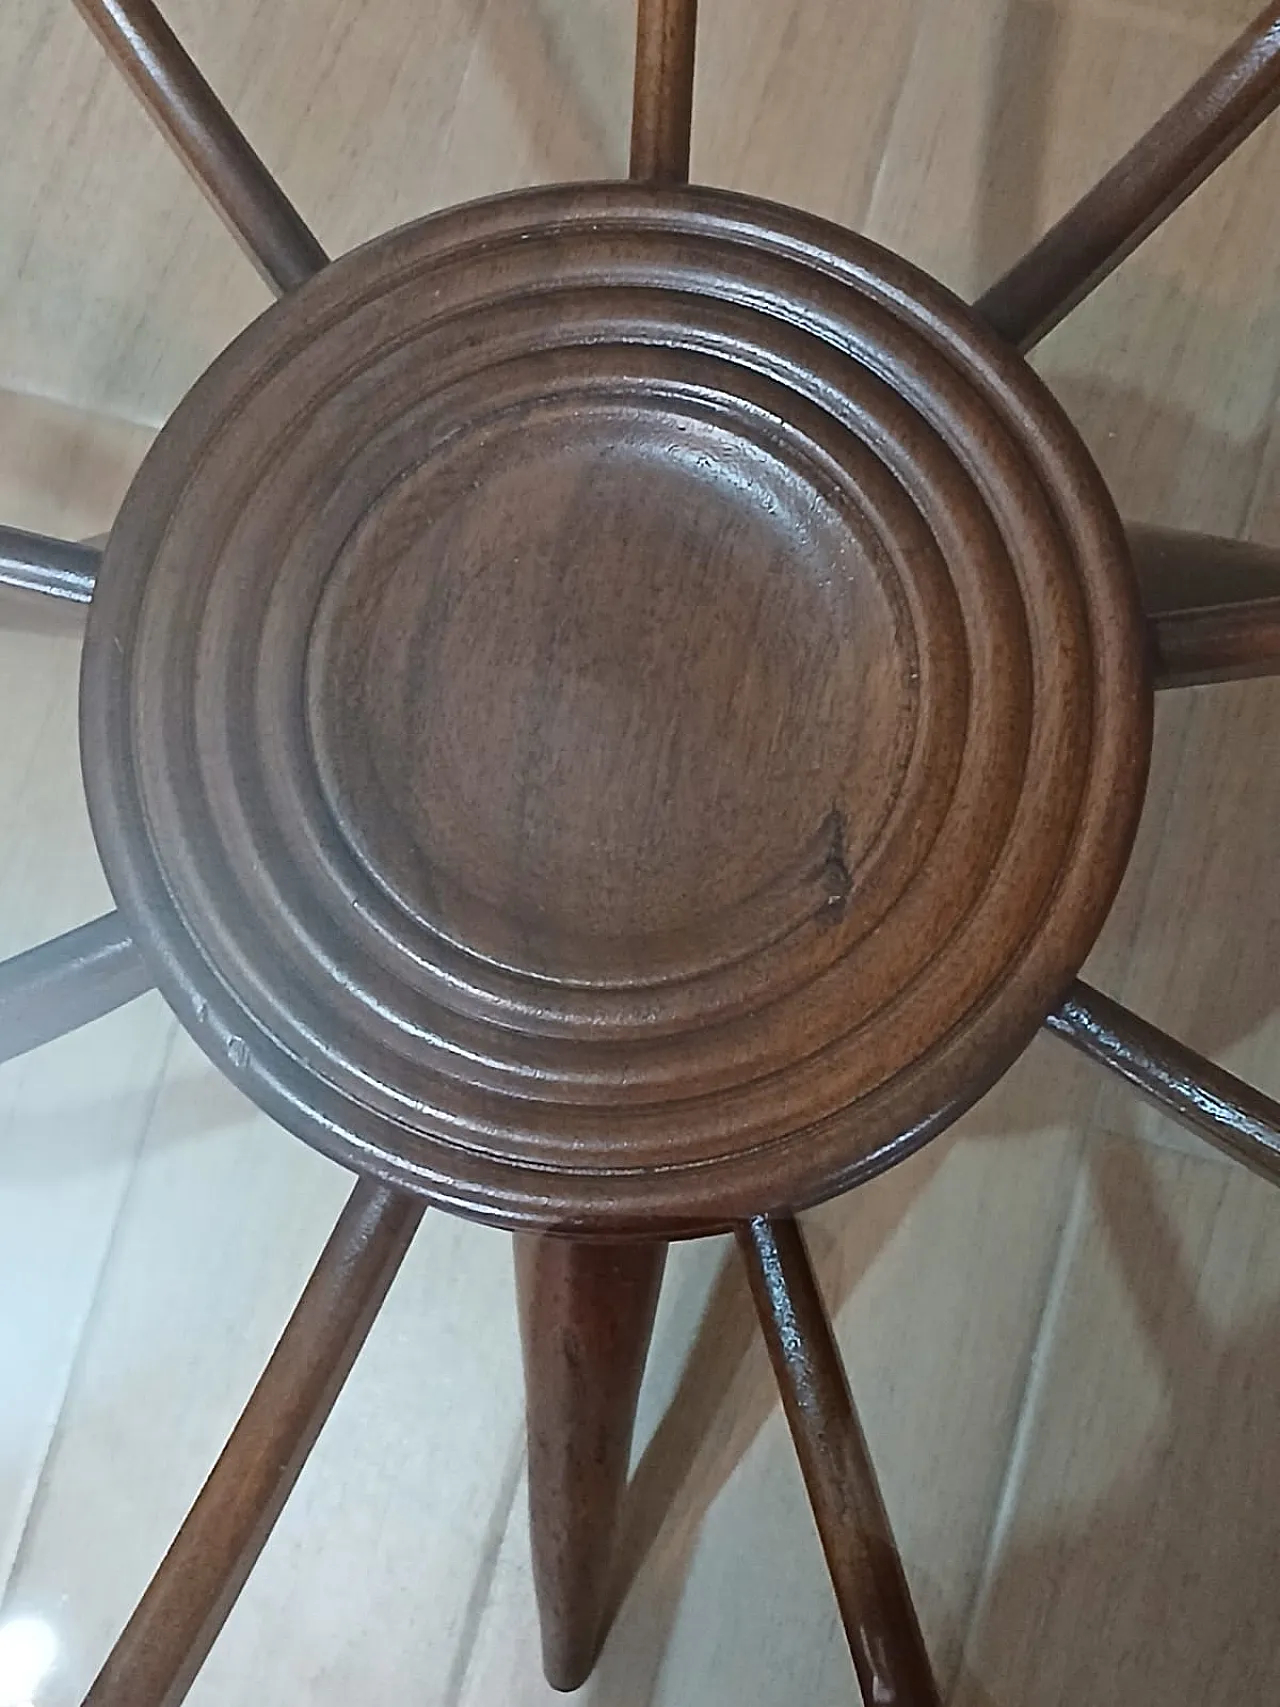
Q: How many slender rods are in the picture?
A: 9